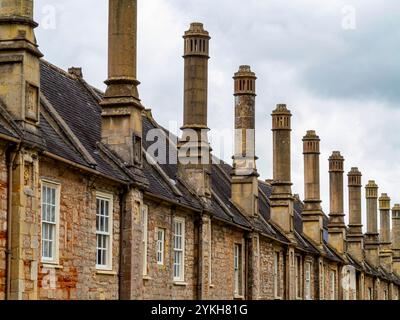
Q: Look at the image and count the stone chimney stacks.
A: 11